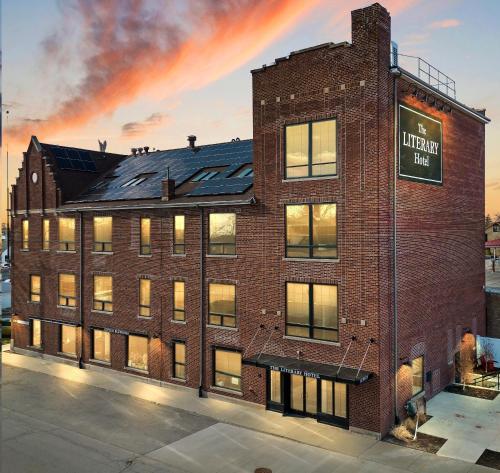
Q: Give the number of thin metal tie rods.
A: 4